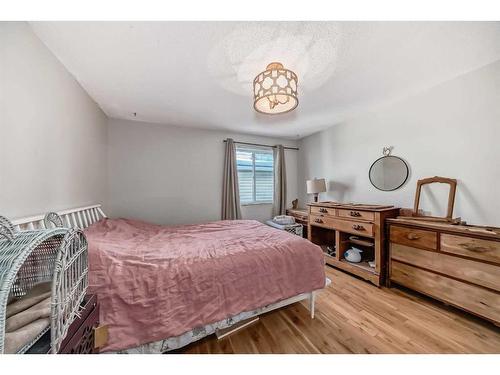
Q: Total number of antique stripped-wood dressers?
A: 2